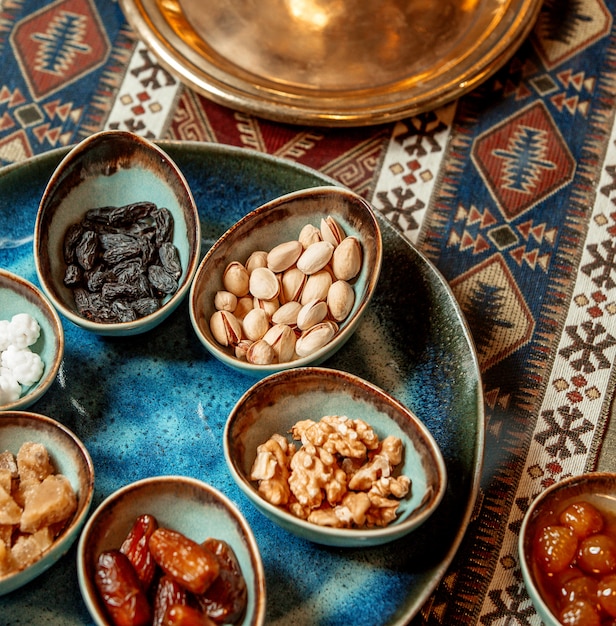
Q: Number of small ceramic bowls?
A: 7